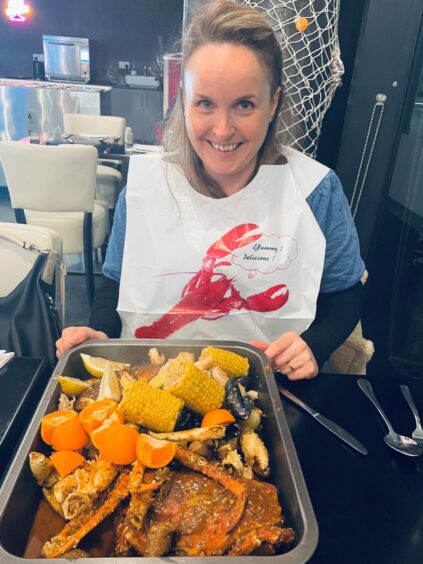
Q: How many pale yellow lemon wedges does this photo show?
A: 3